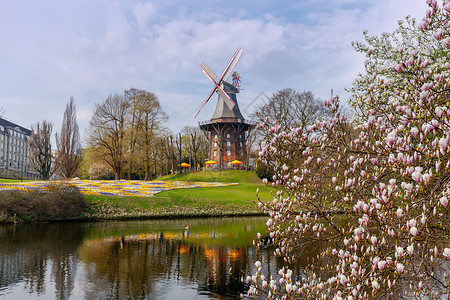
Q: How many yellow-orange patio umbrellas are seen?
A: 3